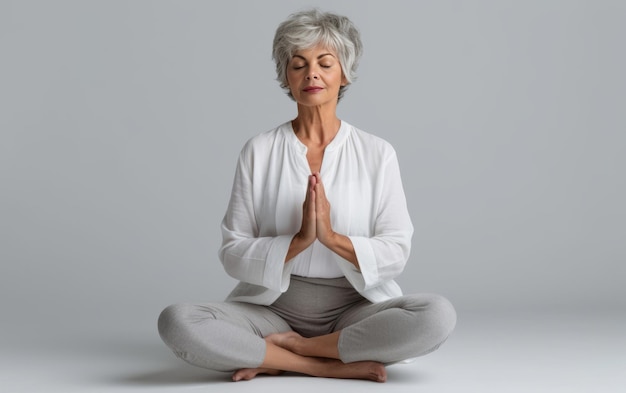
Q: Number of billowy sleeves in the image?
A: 2